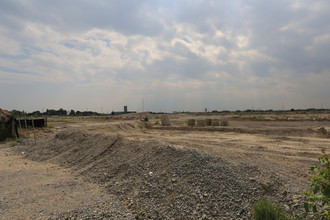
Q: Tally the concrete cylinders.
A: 6